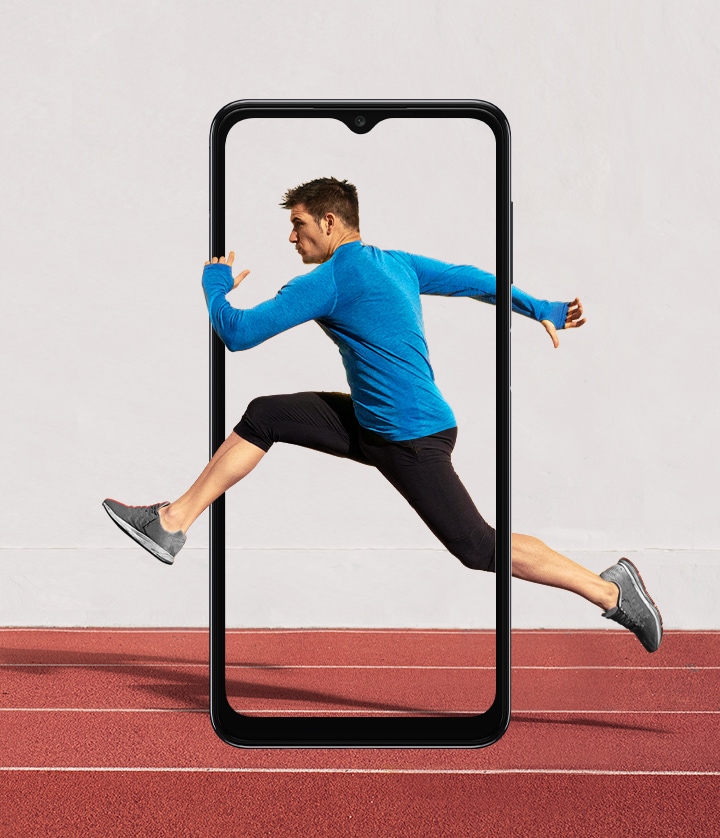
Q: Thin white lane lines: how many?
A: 4